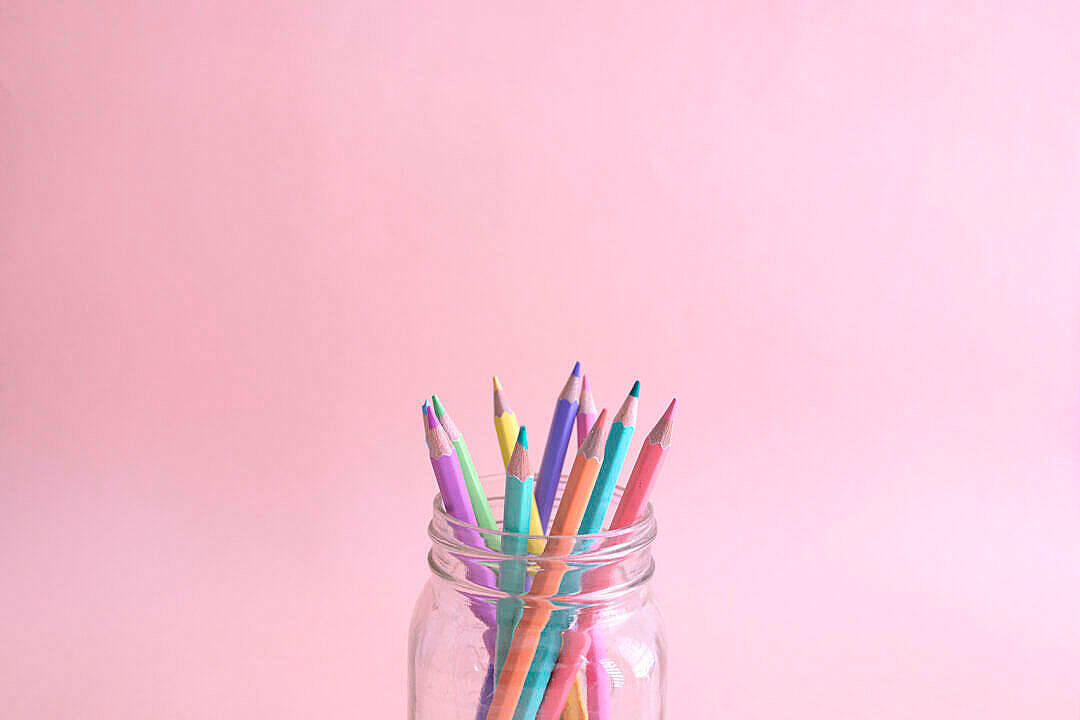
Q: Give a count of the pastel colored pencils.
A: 10